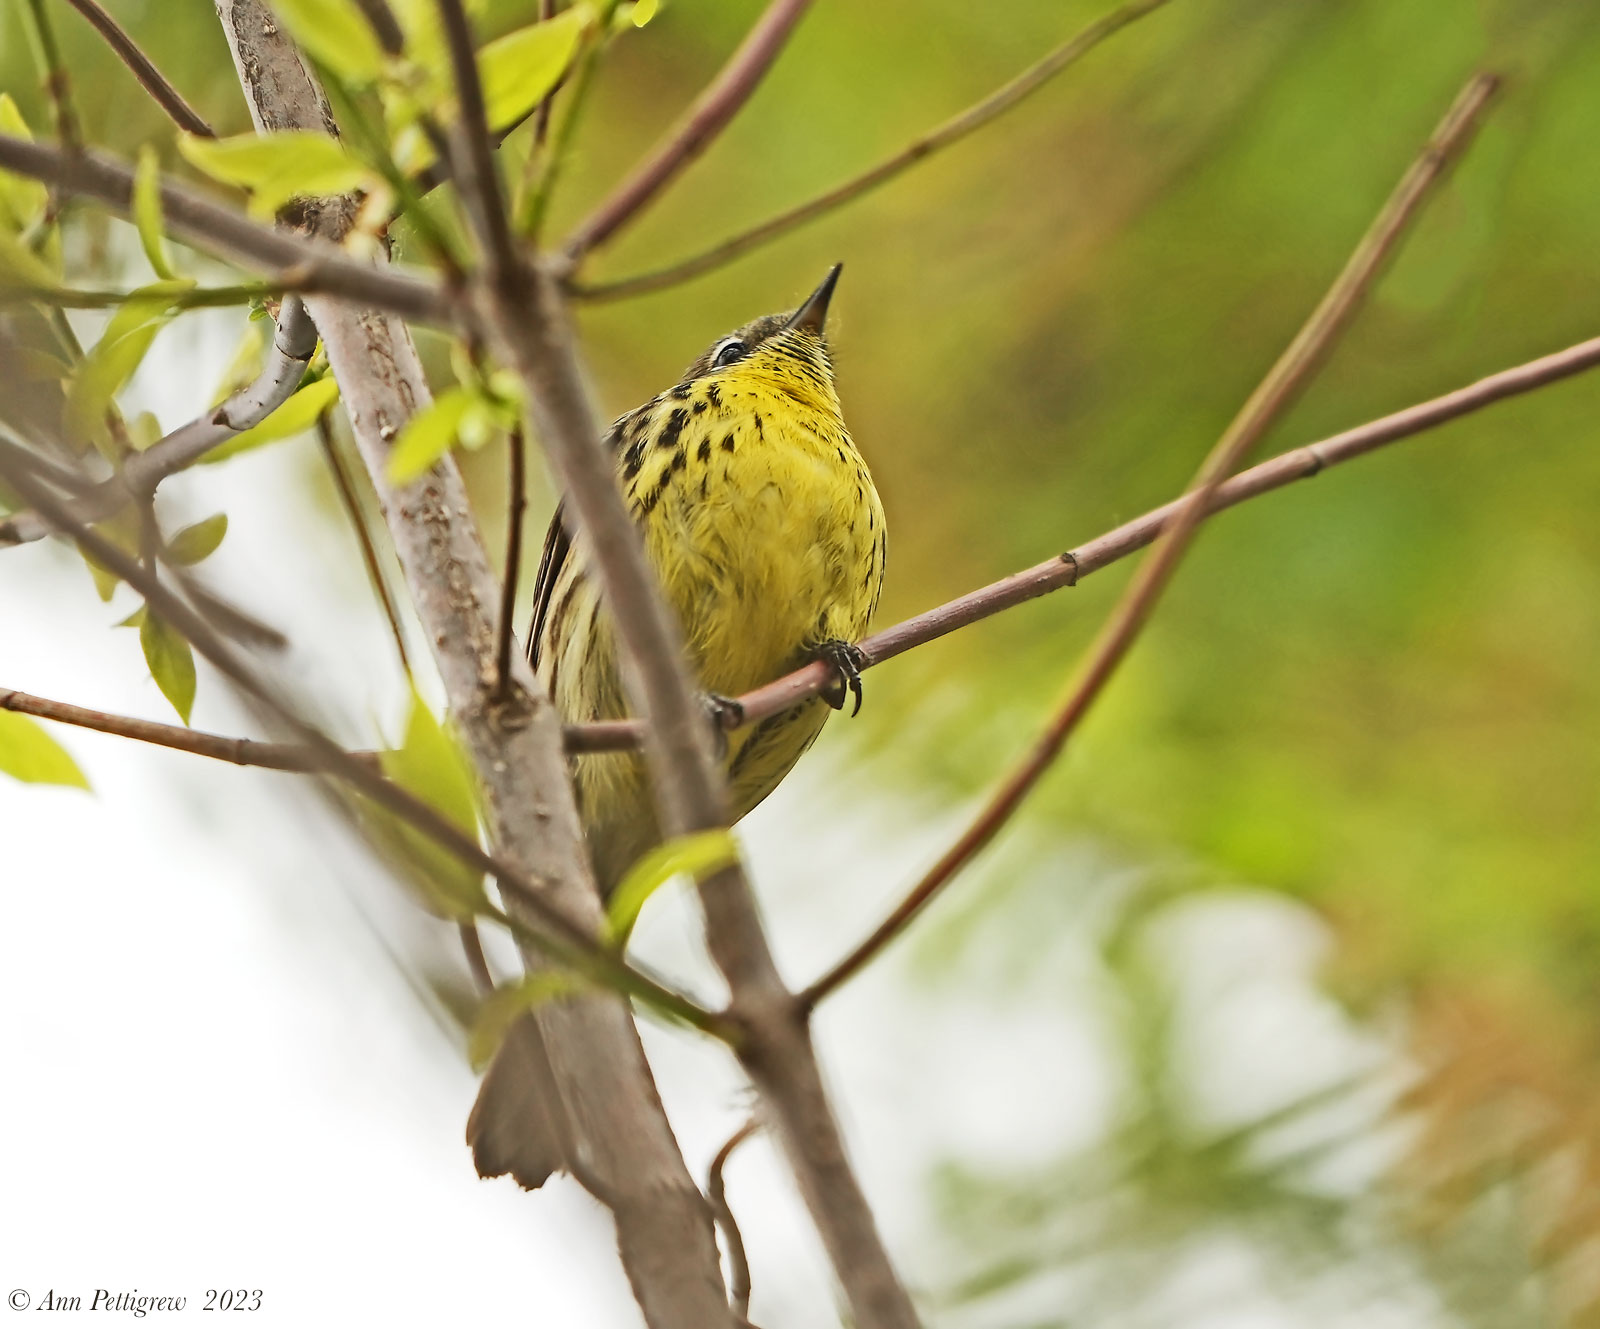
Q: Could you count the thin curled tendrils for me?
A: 1